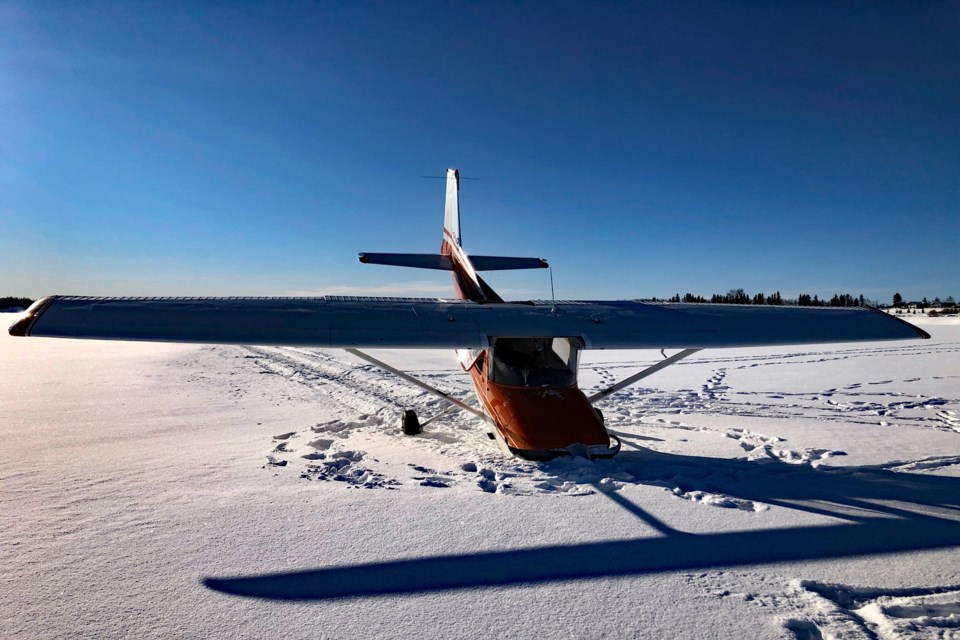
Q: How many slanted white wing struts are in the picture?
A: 2